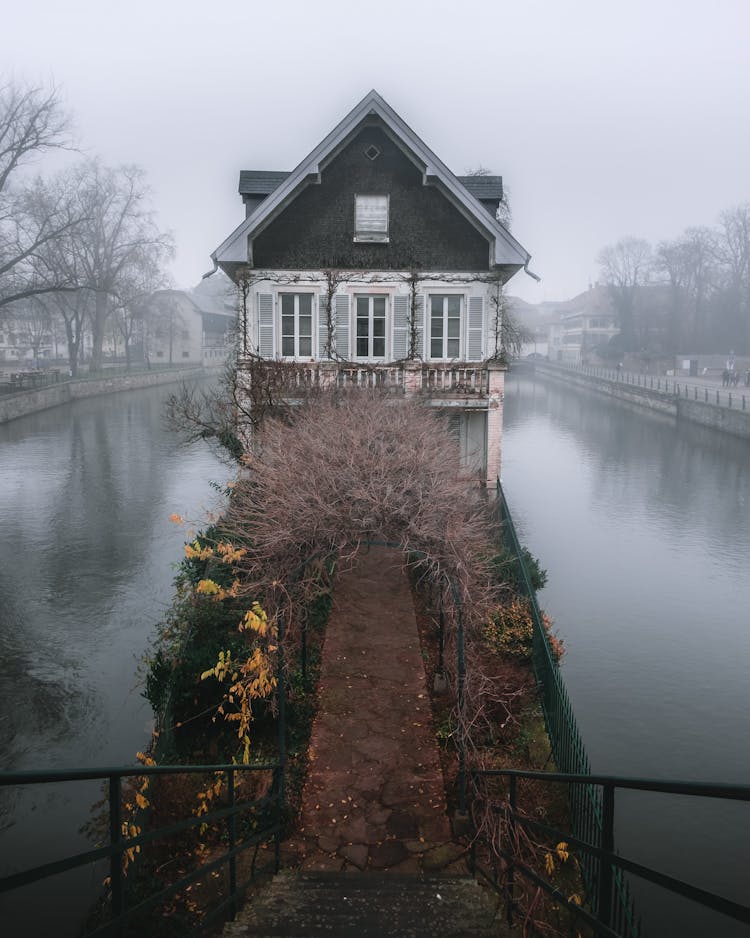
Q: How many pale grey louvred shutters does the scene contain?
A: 6